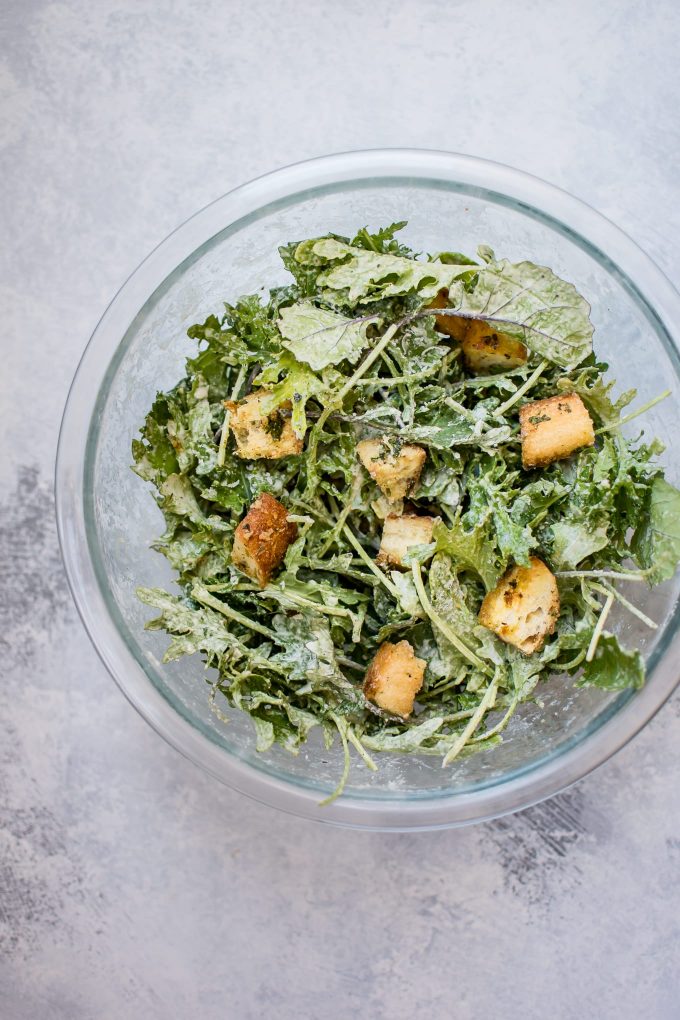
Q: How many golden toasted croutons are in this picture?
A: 9